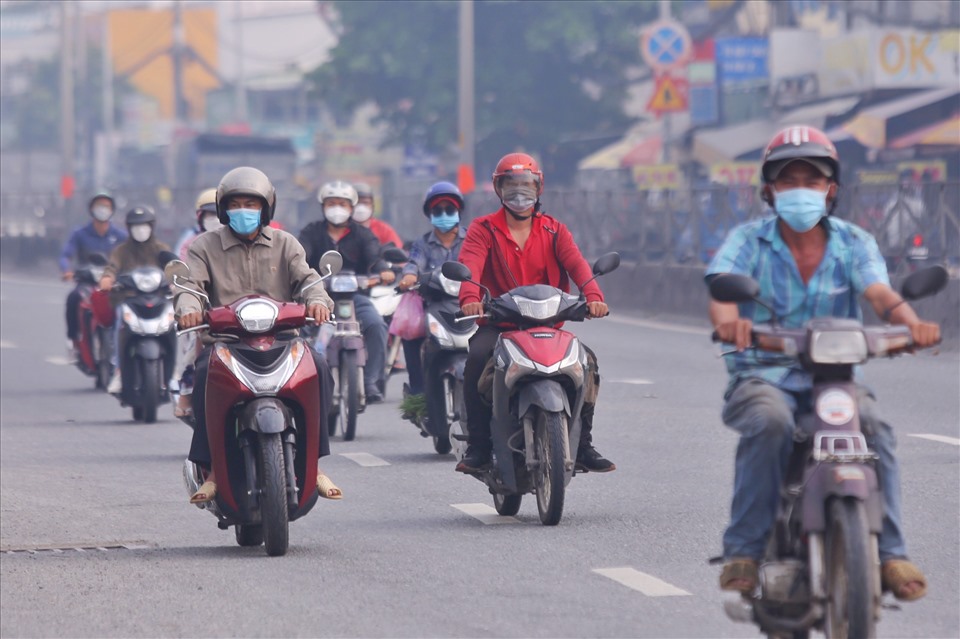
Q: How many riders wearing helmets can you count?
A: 9